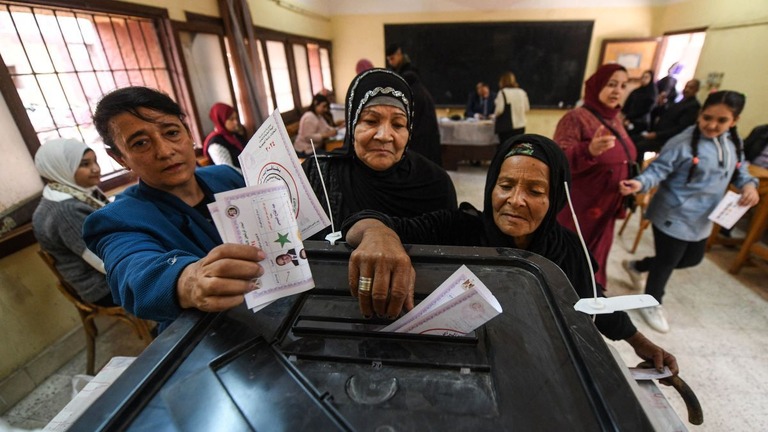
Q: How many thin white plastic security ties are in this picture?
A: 2